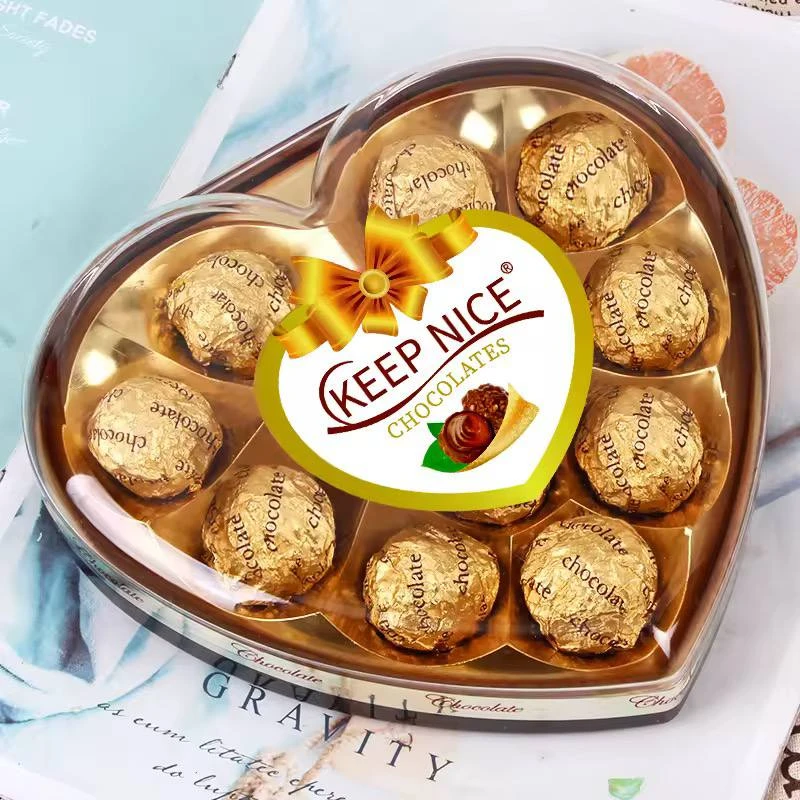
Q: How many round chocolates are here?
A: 10